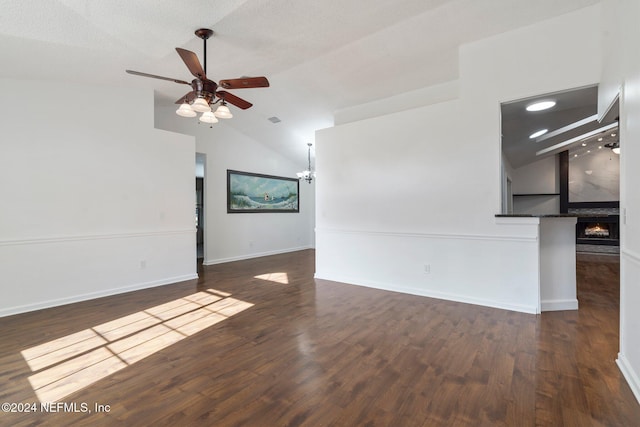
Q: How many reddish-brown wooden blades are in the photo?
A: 5